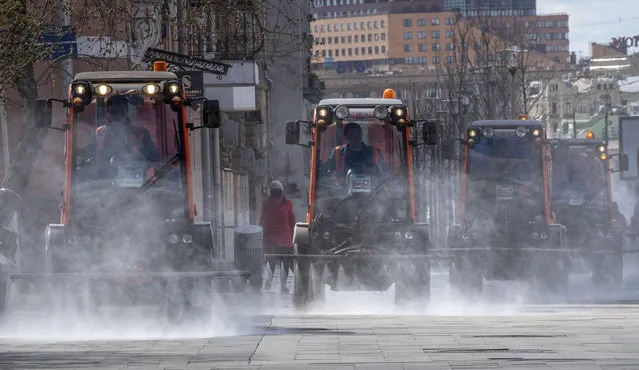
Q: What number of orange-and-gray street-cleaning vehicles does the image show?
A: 4